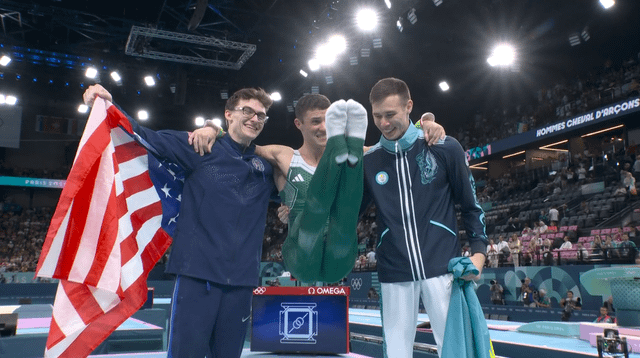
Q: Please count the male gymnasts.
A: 3